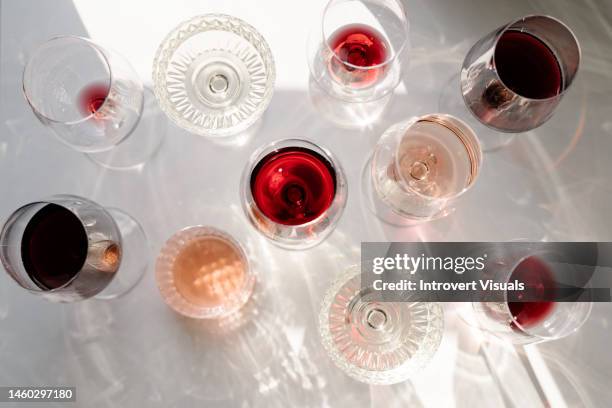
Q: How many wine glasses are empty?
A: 2